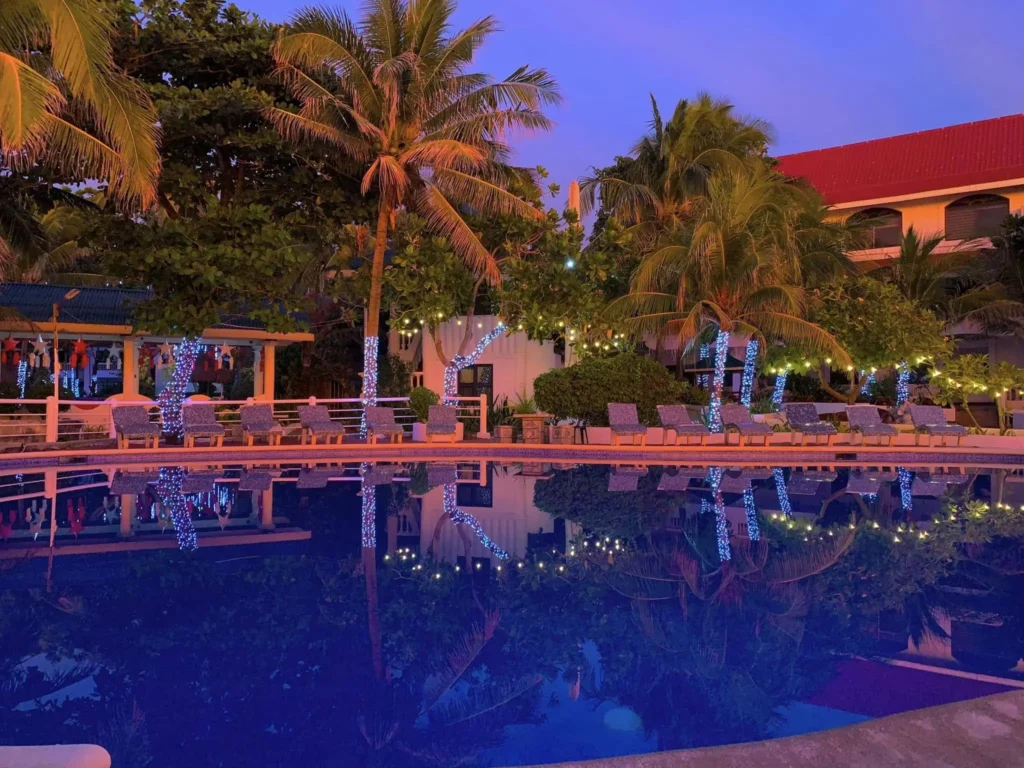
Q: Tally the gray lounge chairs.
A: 12